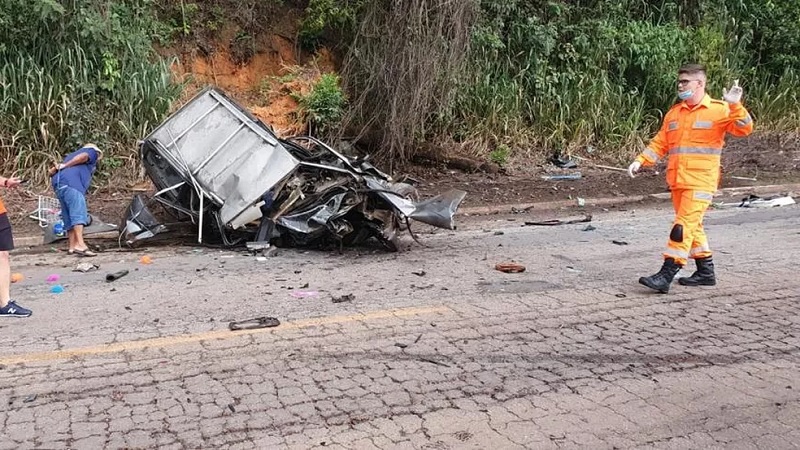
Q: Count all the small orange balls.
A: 2